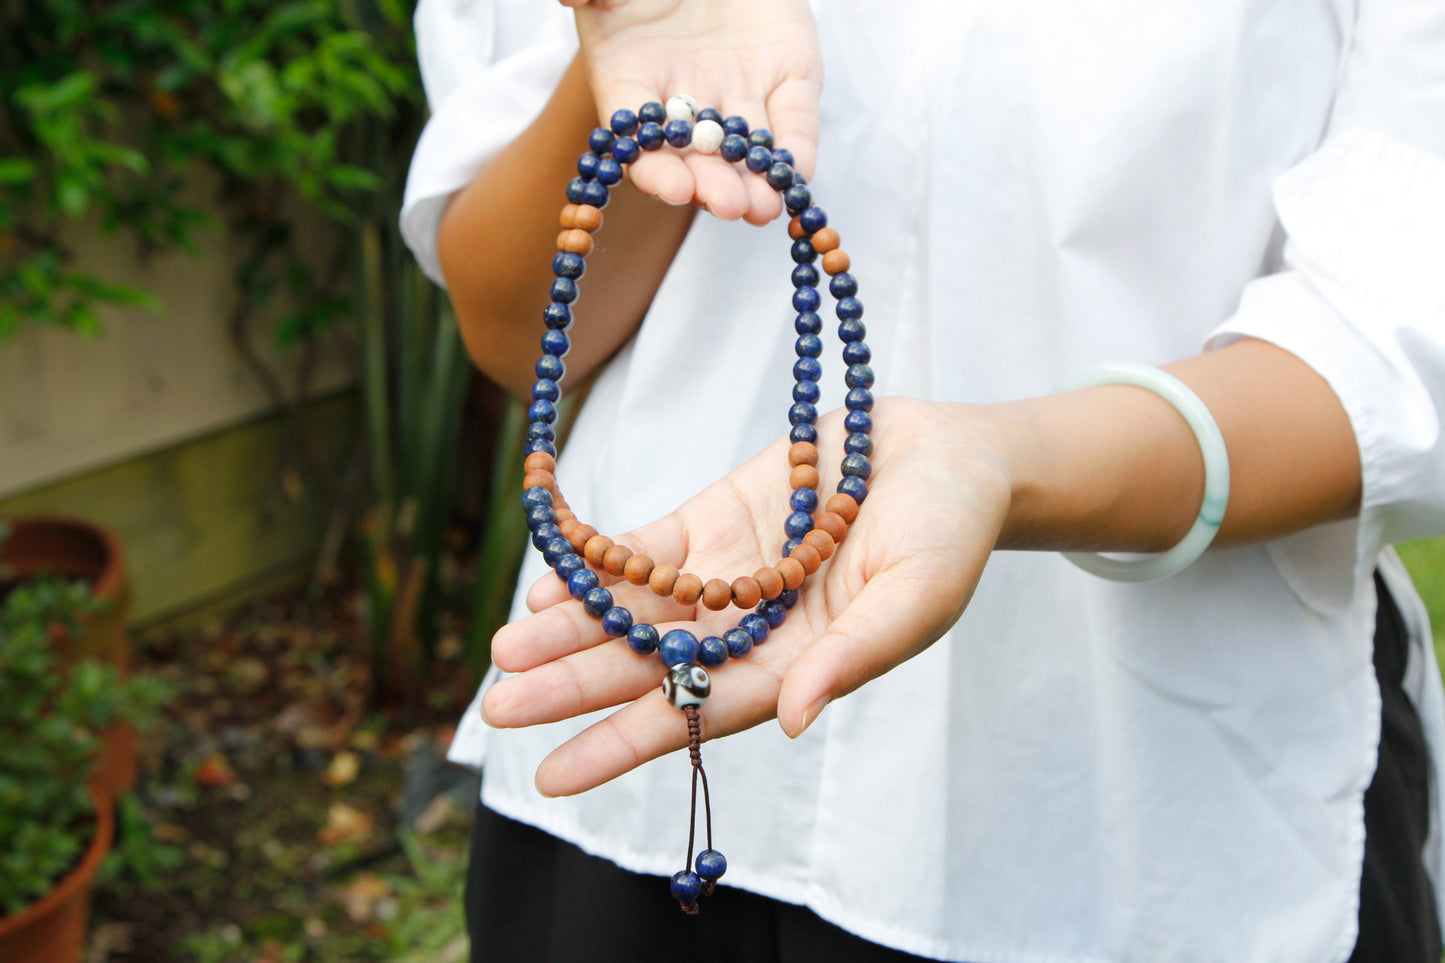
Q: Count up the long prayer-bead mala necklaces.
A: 1